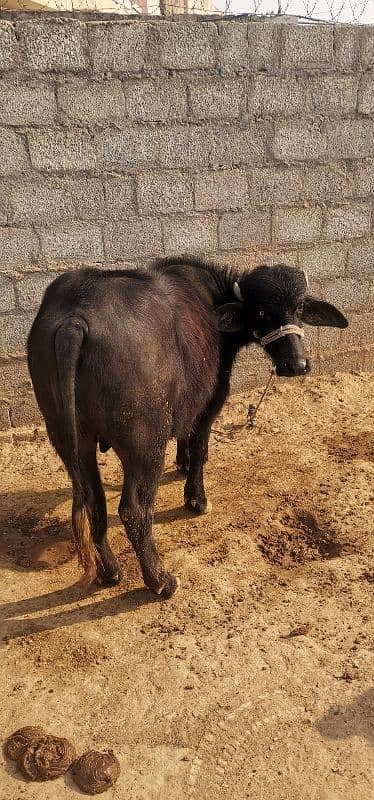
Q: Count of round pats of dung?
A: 3